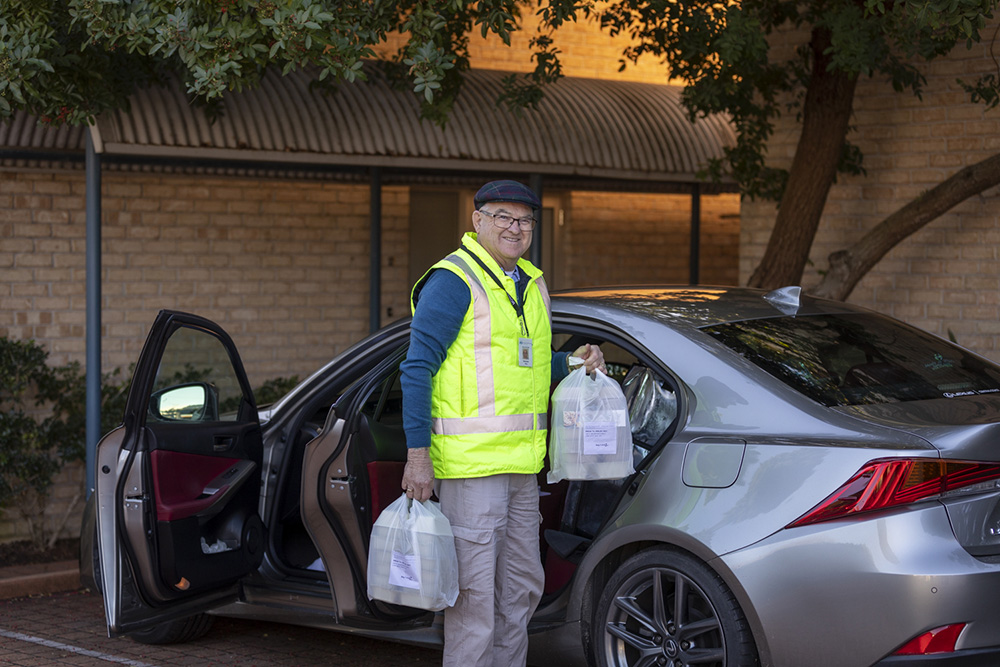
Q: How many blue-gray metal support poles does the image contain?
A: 4